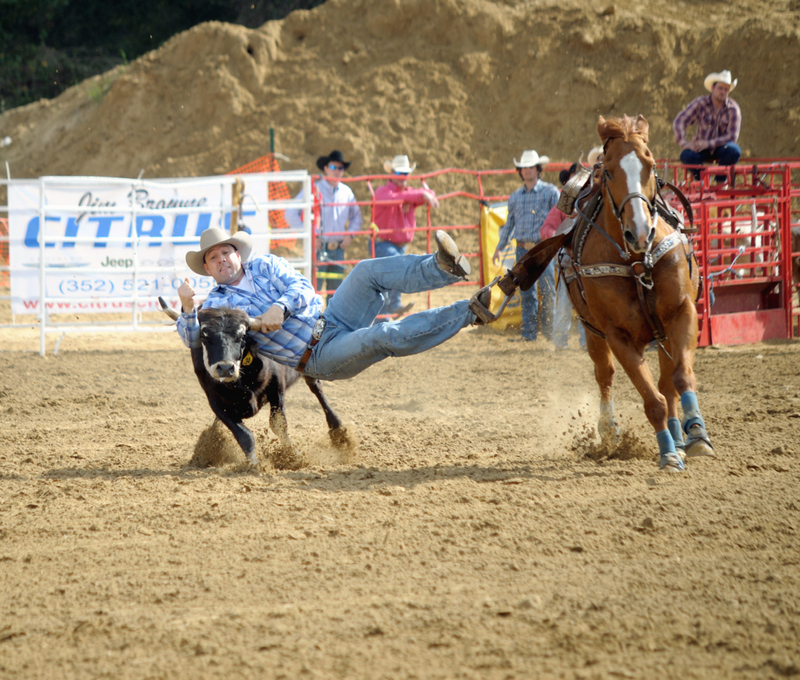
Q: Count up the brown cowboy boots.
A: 2